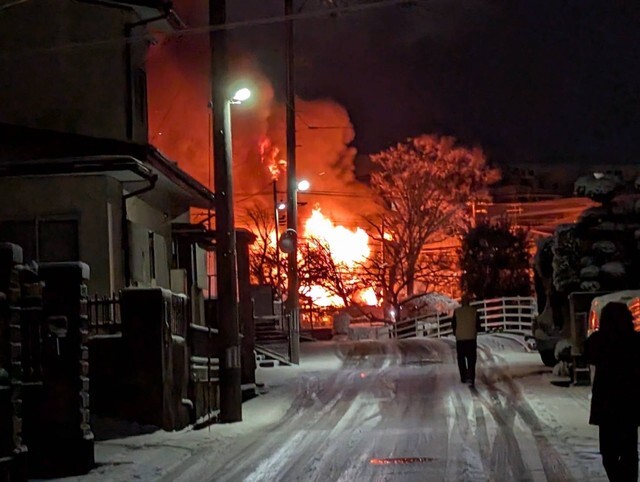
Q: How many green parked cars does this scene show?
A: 0